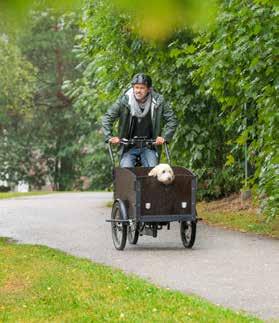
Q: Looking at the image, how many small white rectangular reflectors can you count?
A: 2